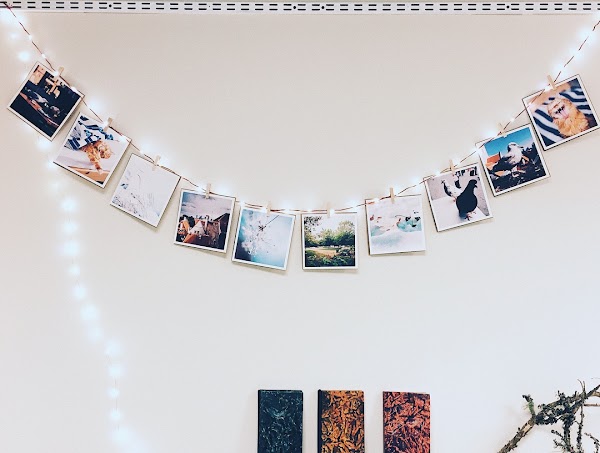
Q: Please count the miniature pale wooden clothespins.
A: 10